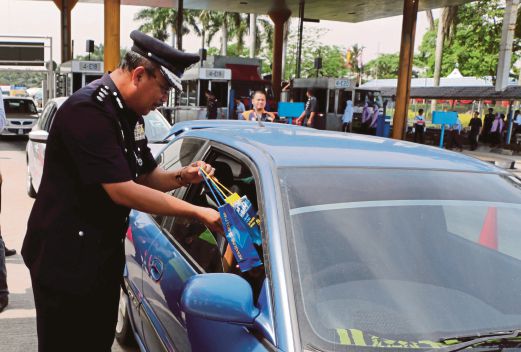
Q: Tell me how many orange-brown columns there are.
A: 4